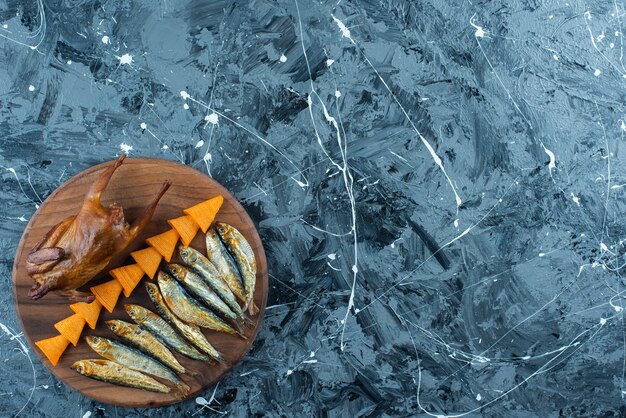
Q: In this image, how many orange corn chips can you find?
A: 9